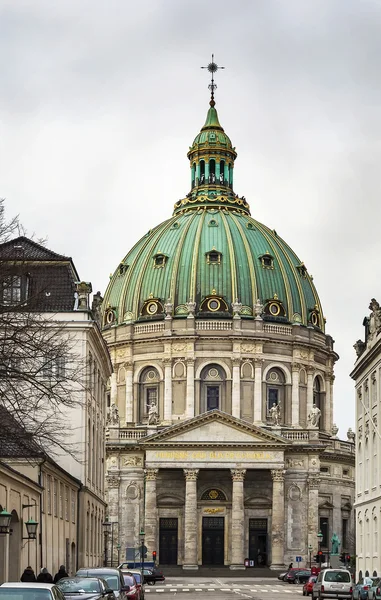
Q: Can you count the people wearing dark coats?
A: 3